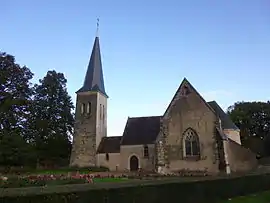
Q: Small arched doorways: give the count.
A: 1